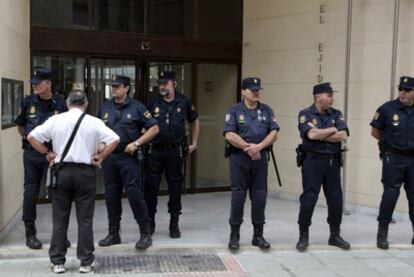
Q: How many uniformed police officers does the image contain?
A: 6